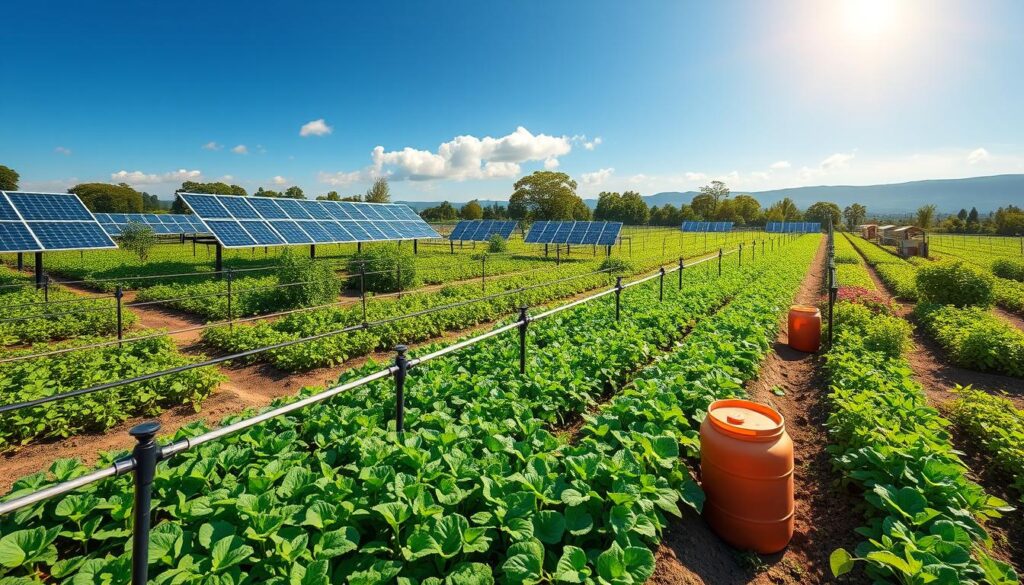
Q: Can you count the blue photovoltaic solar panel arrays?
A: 7